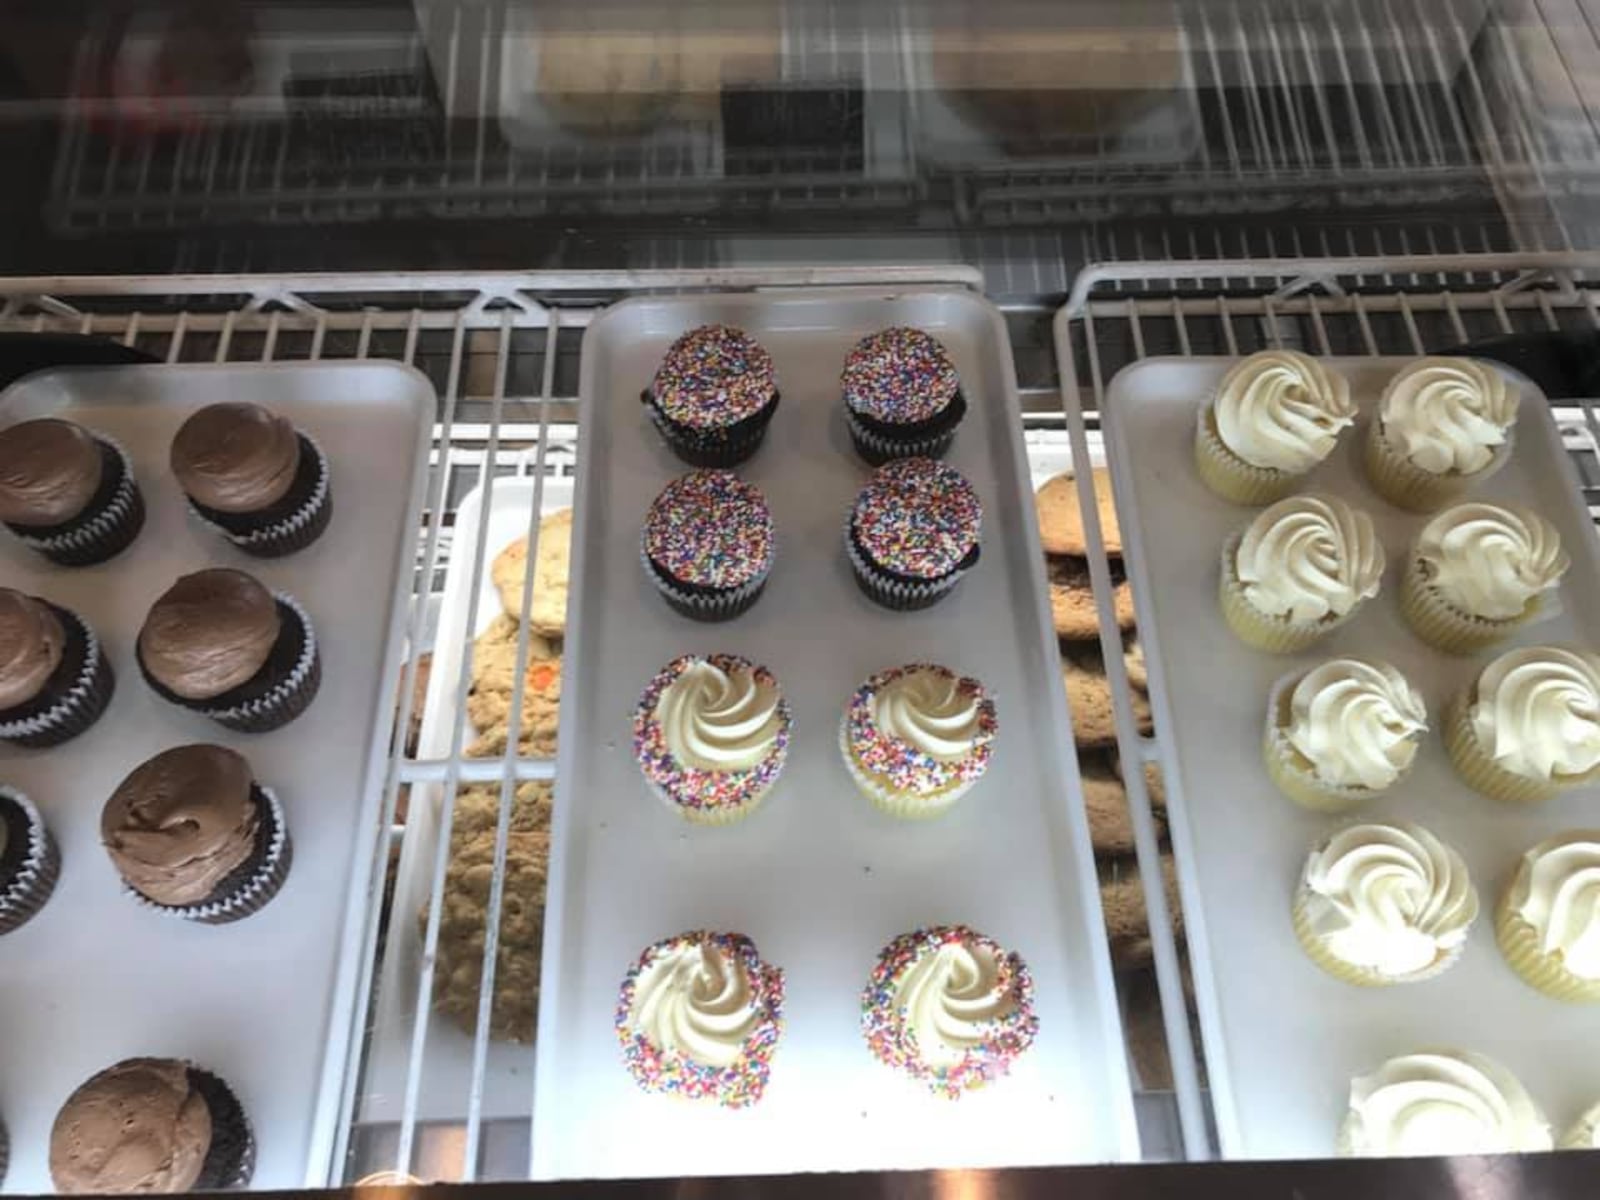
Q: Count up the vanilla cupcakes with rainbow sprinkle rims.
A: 4